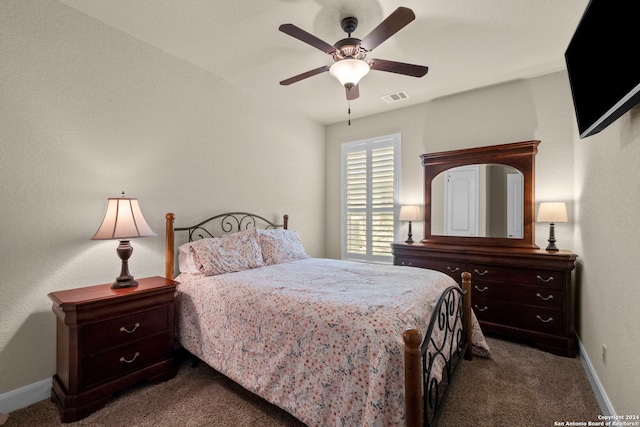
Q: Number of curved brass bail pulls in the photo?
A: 10